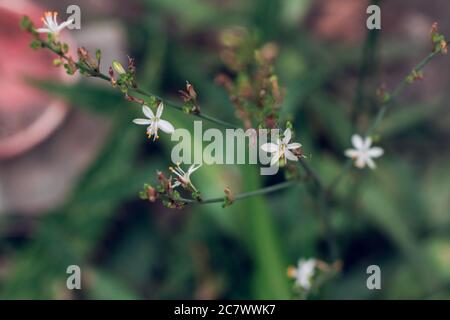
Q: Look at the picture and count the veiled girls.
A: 0